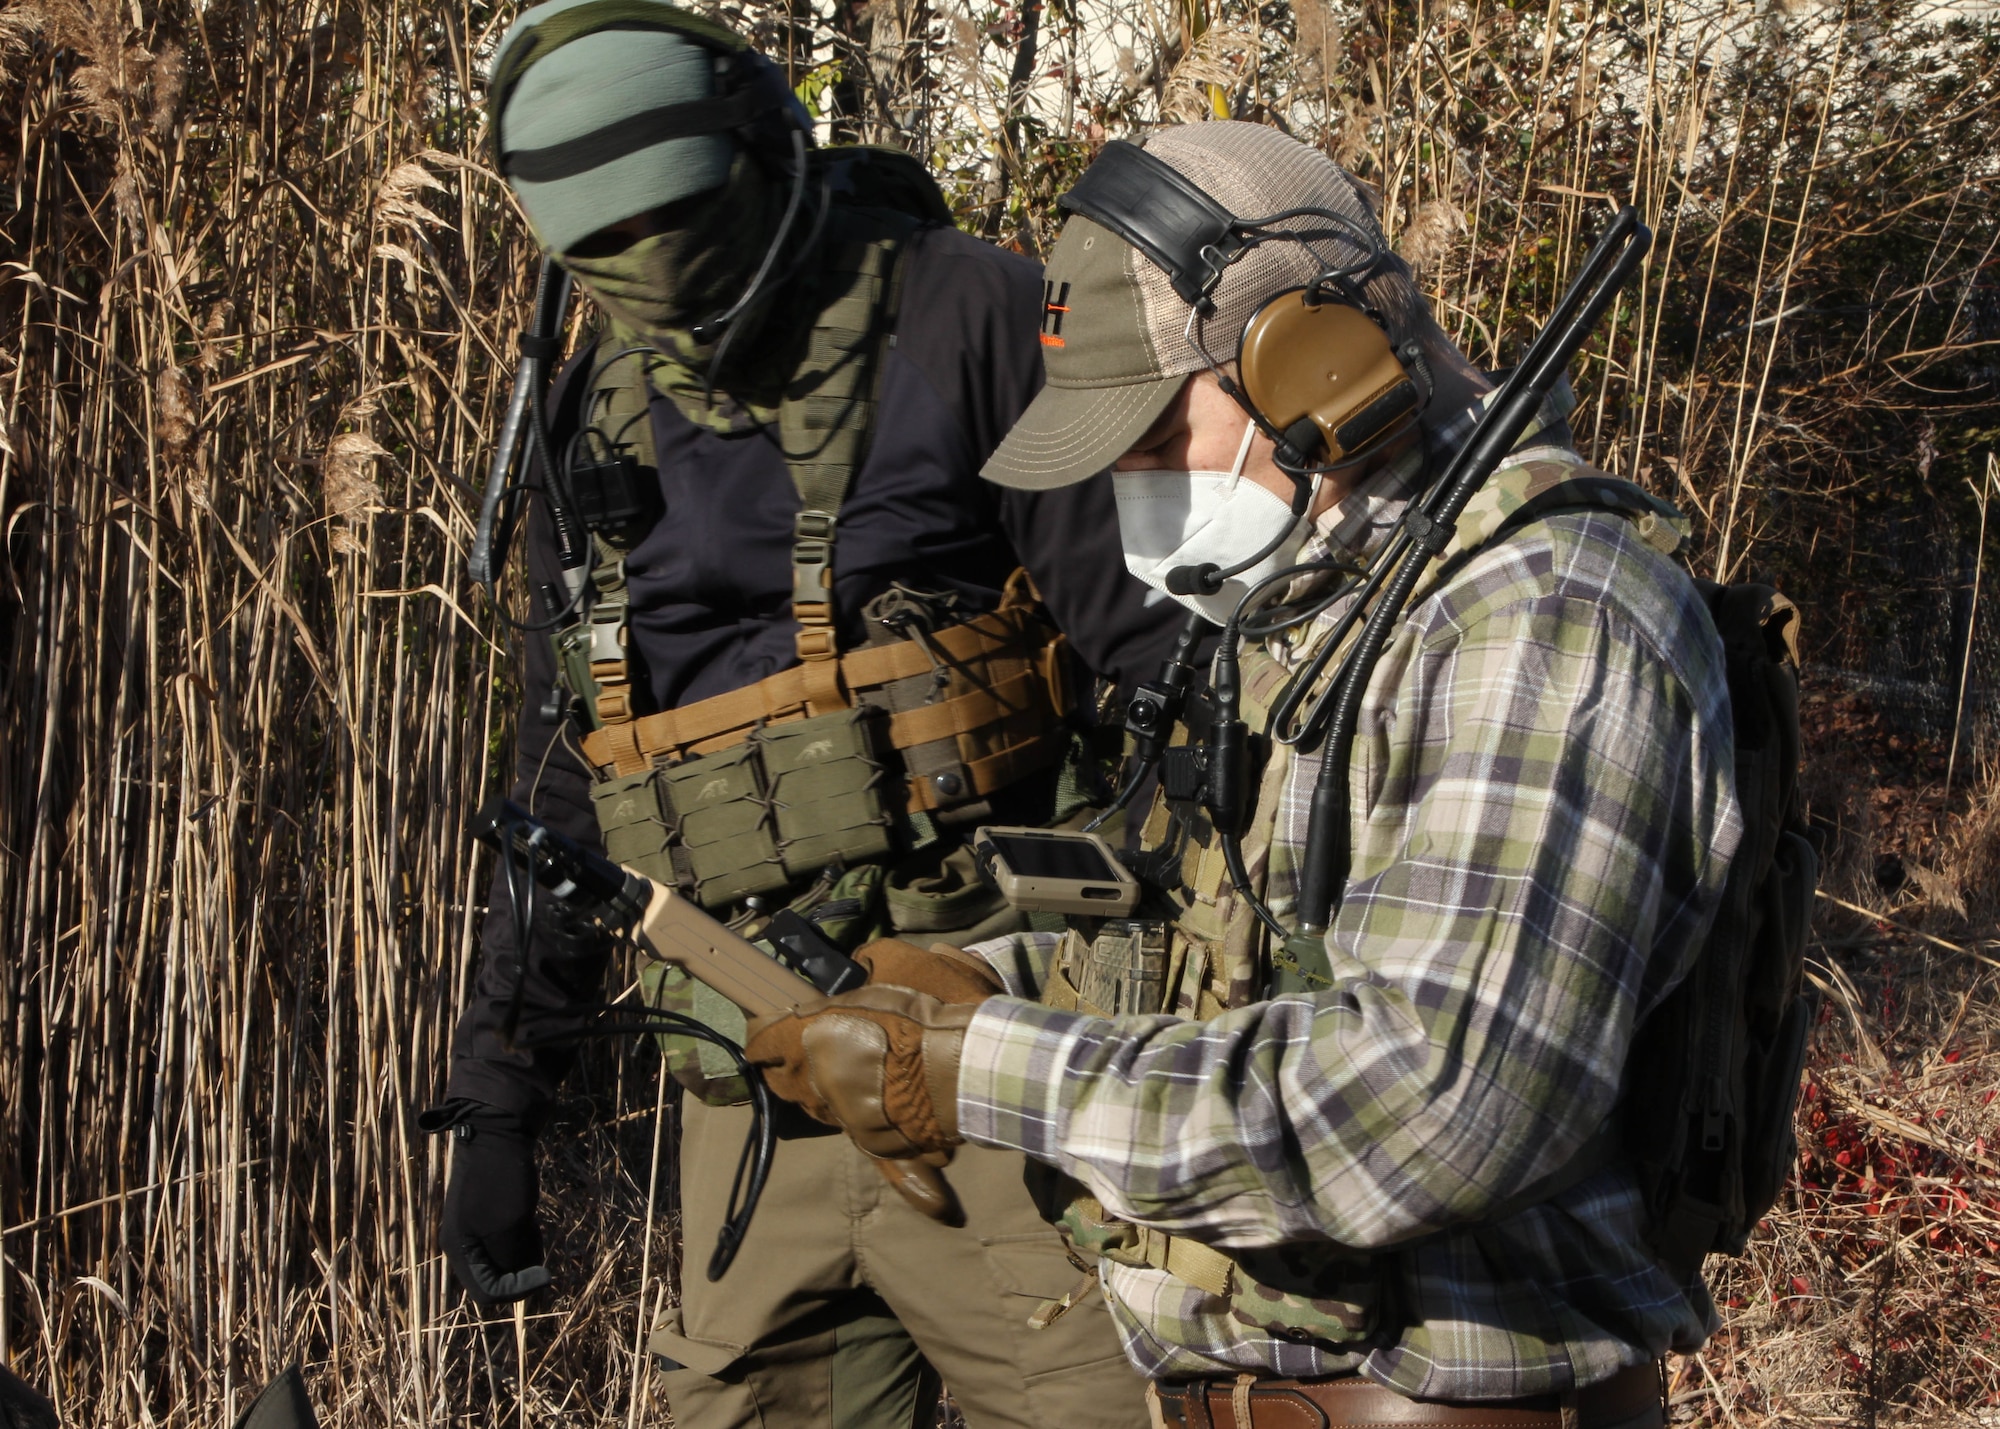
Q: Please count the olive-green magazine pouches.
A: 3